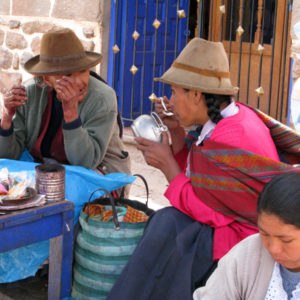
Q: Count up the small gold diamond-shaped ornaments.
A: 10